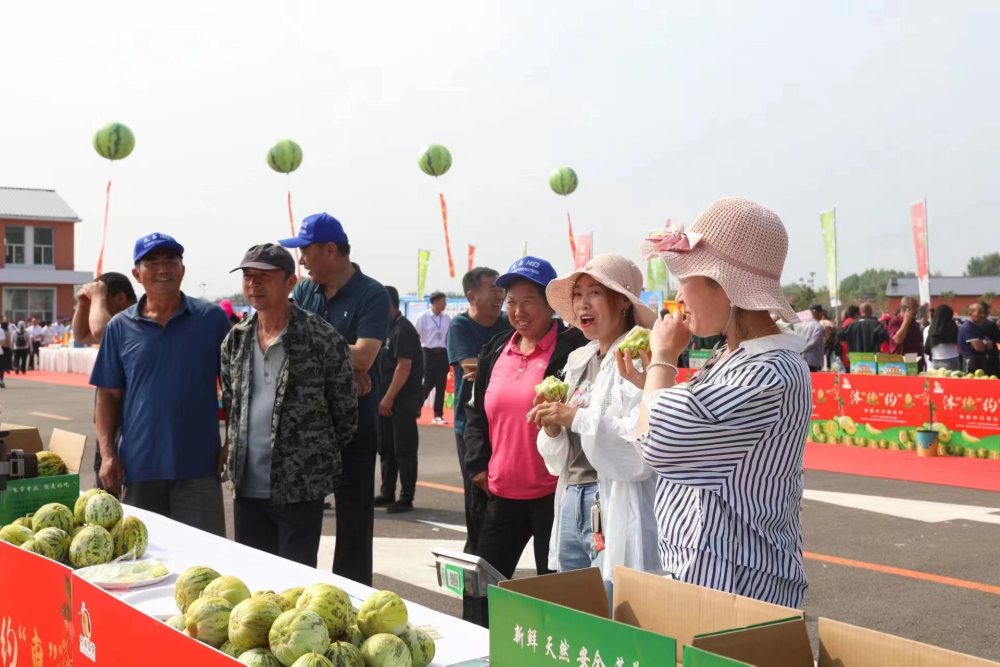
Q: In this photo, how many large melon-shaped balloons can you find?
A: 4